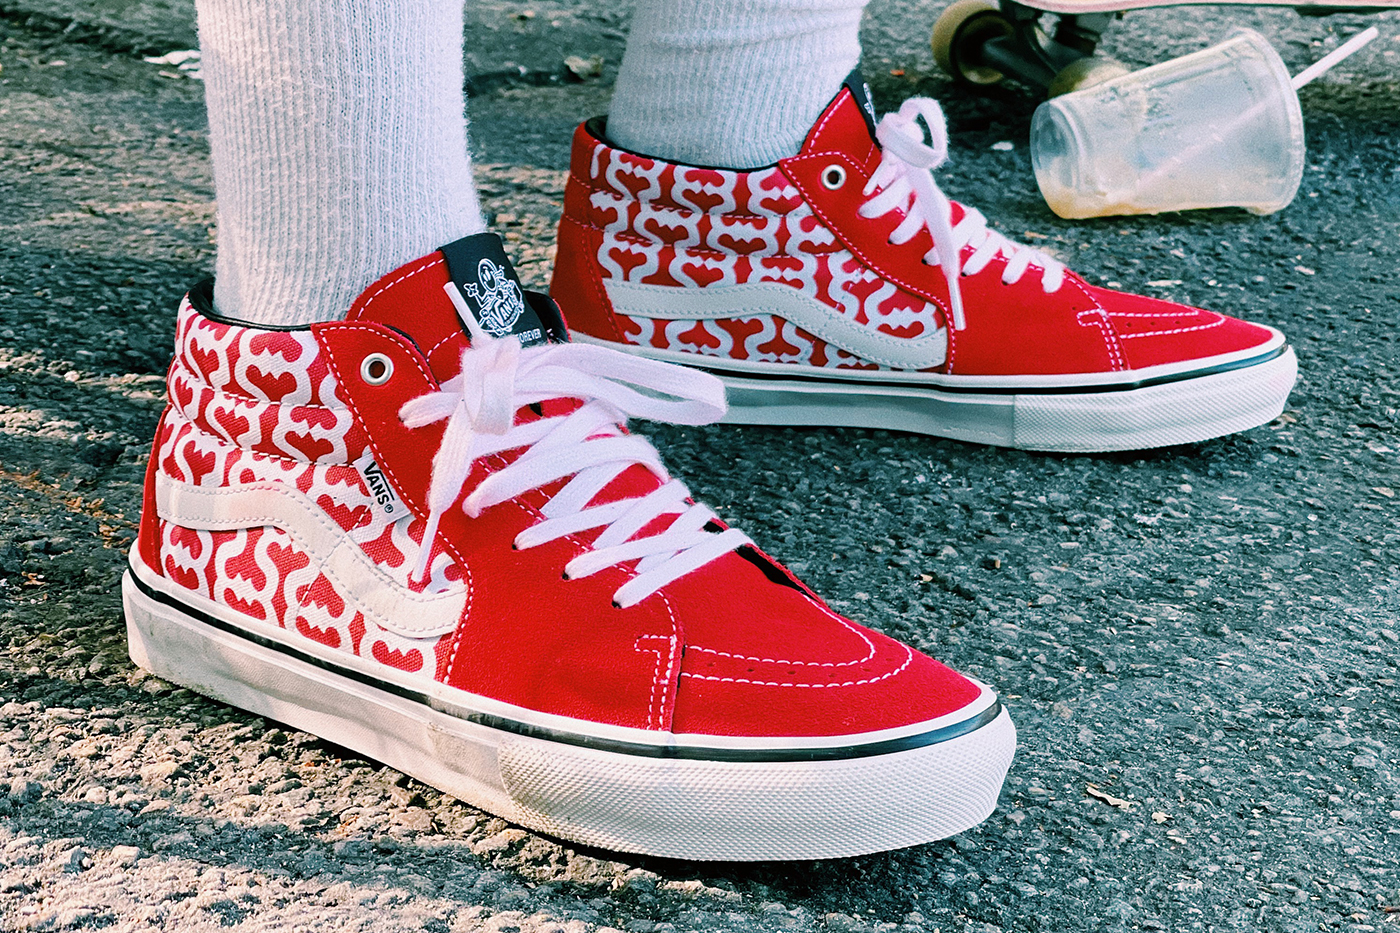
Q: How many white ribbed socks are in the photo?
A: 2